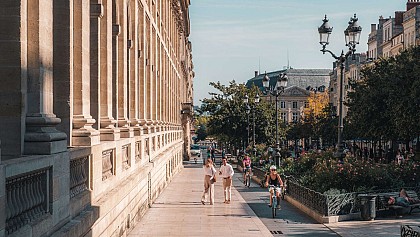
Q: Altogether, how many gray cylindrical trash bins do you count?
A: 1